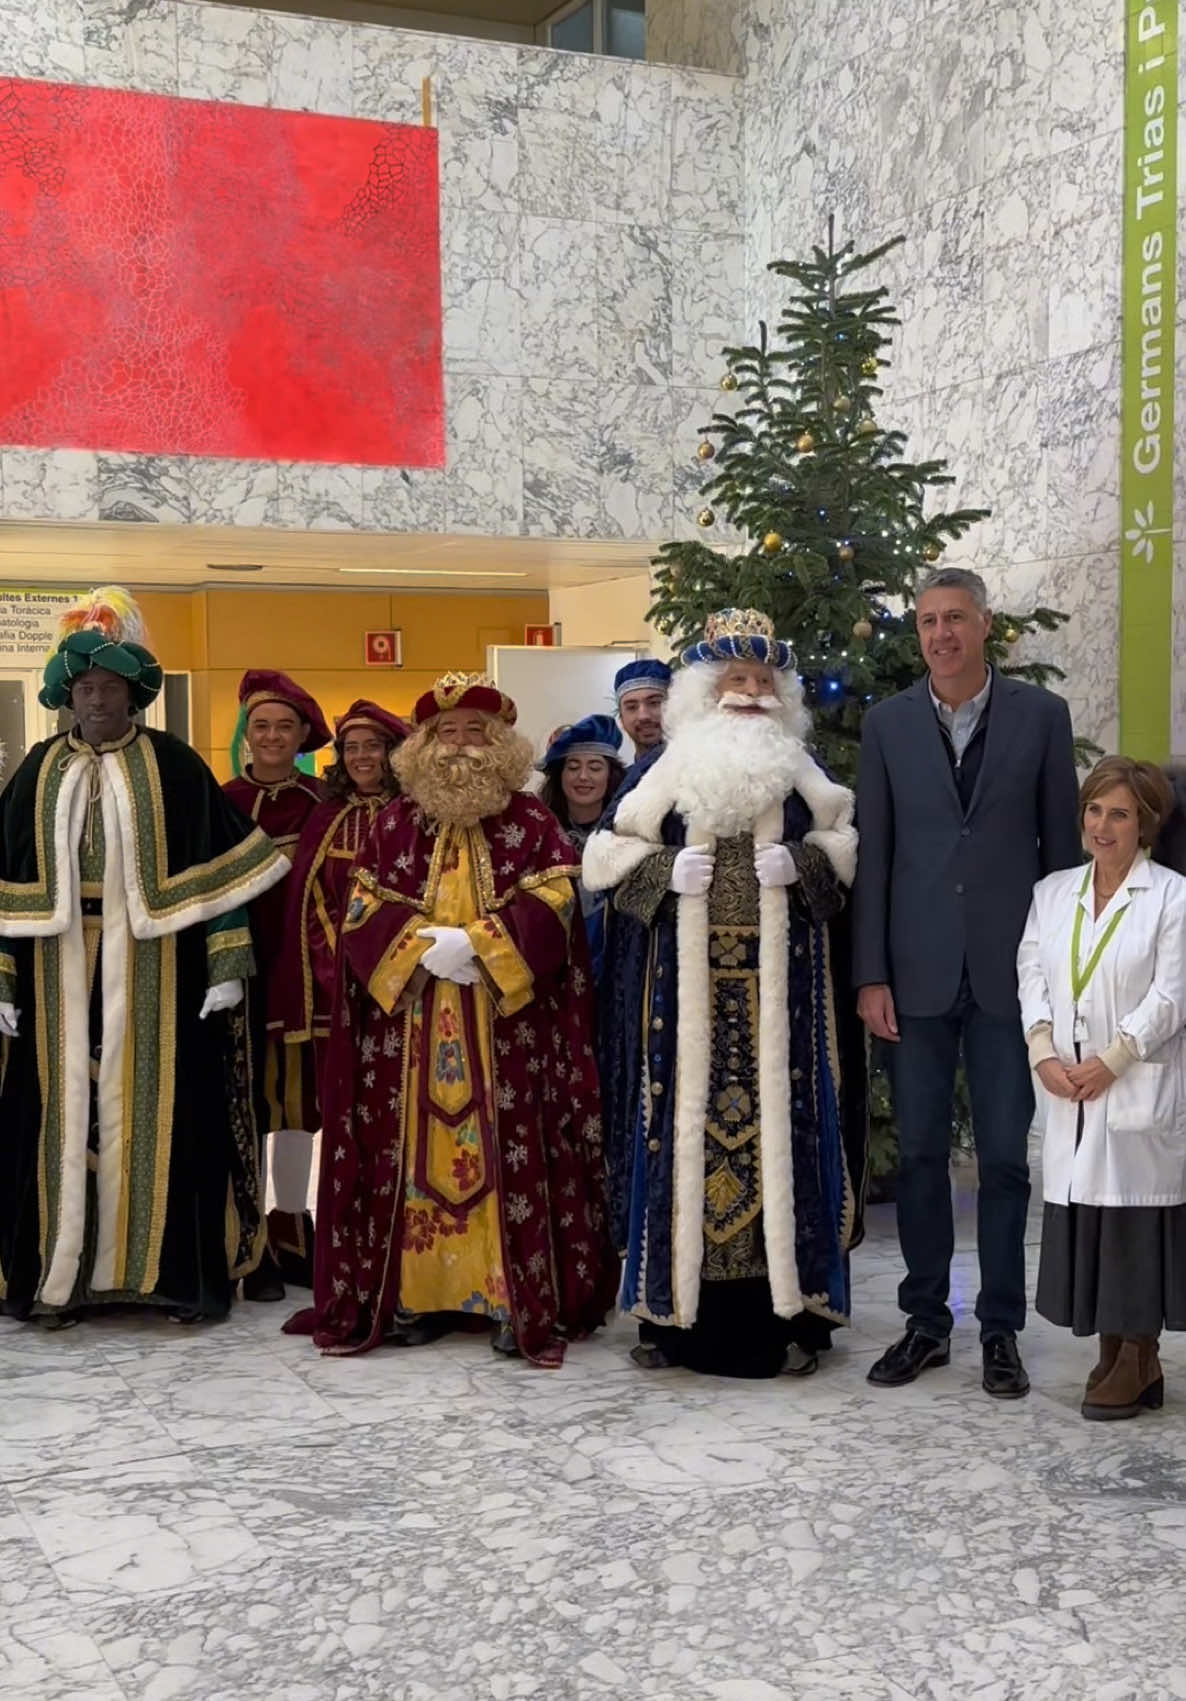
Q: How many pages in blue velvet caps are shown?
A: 2